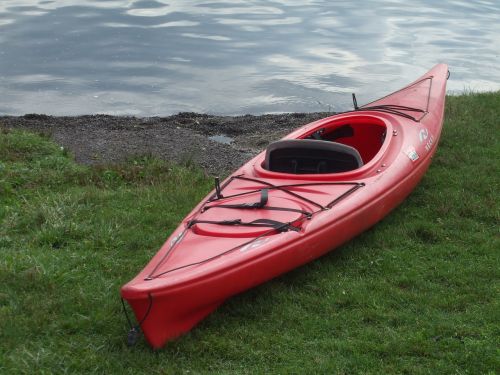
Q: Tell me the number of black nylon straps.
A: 2